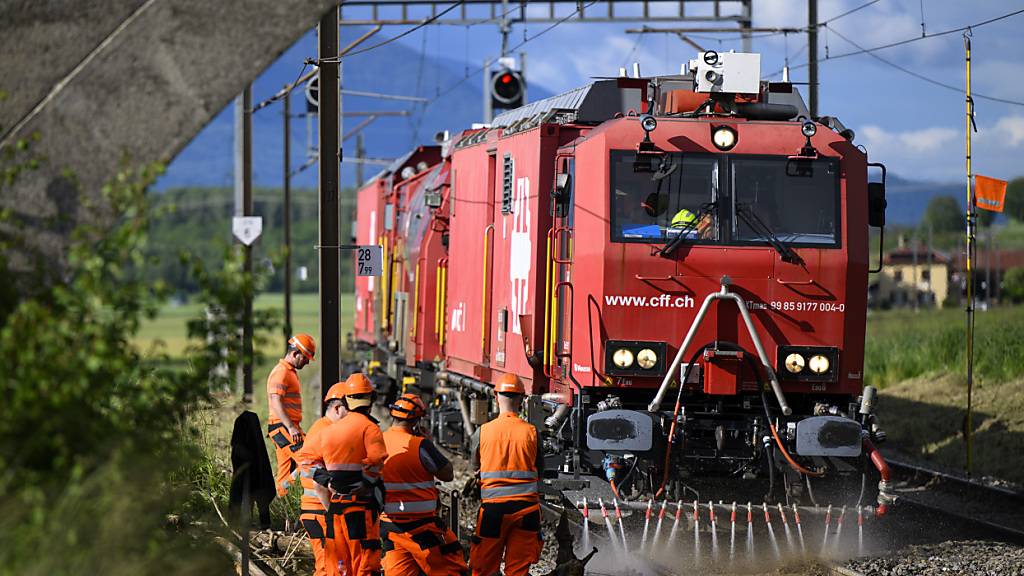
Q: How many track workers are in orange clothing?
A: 5